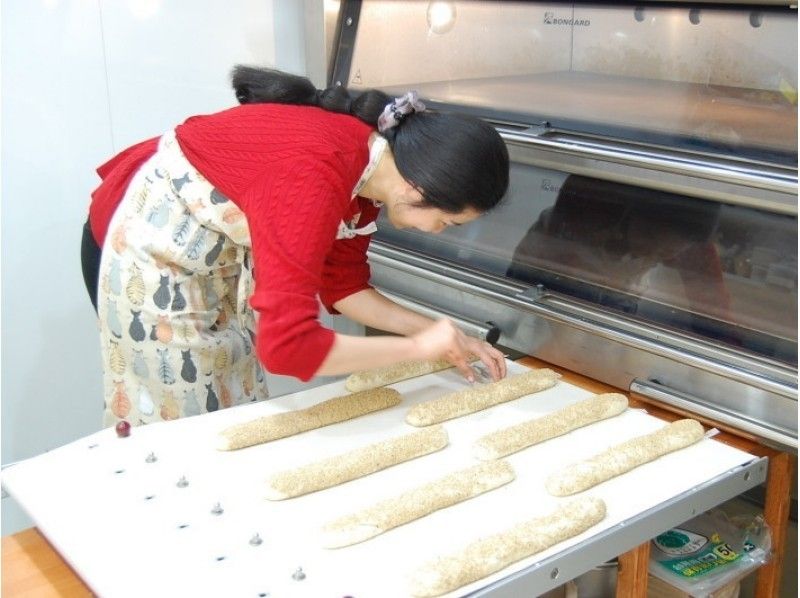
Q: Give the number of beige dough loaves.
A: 8